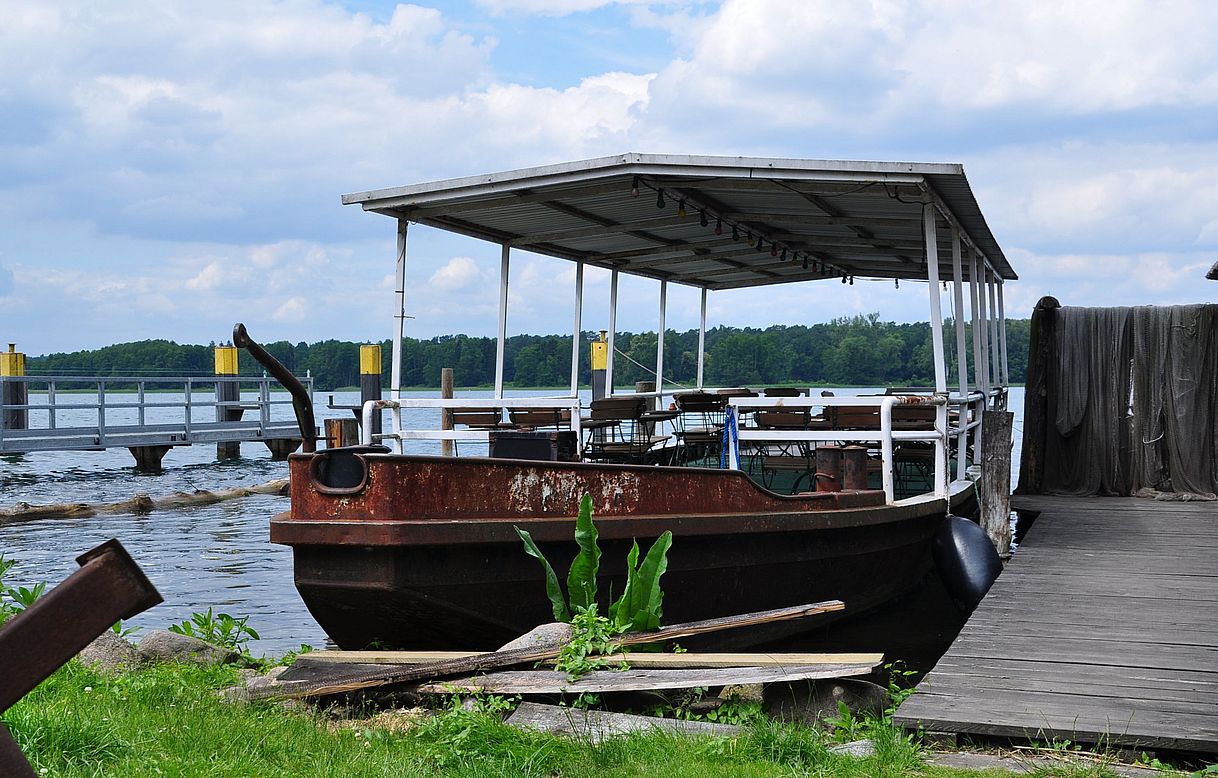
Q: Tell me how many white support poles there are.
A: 12